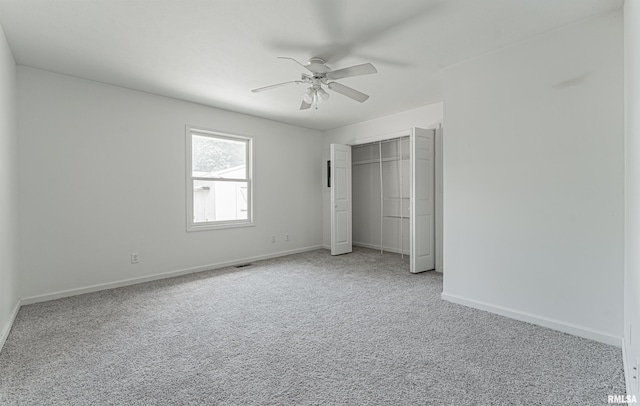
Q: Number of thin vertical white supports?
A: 2